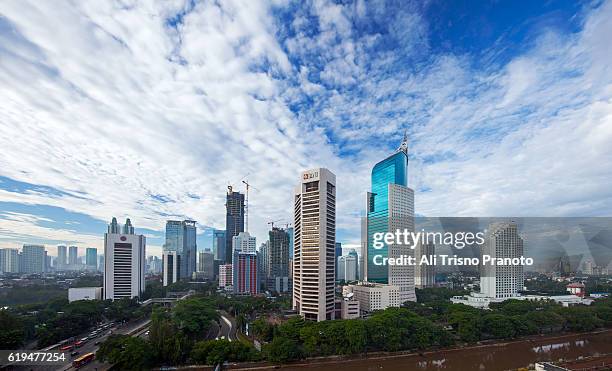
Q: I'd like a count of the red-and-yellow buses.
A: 1